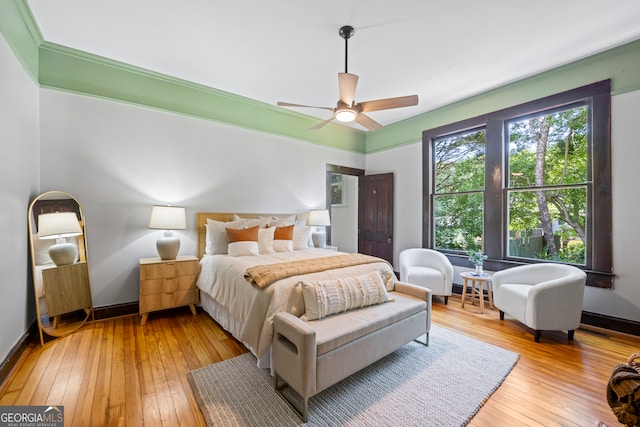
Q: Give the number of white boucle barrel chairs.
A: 2